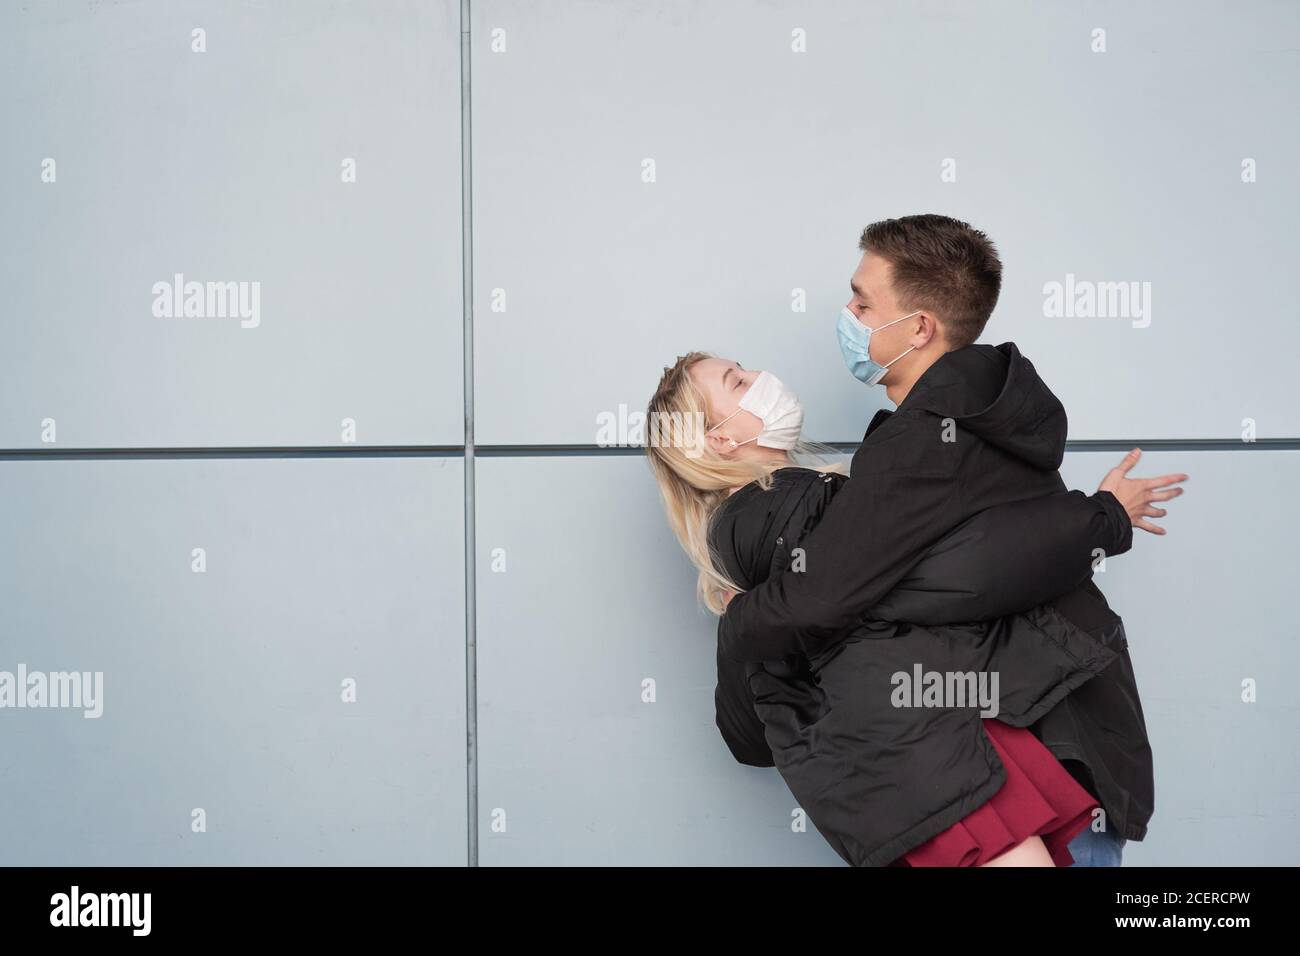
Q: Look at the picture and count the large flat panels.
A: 4